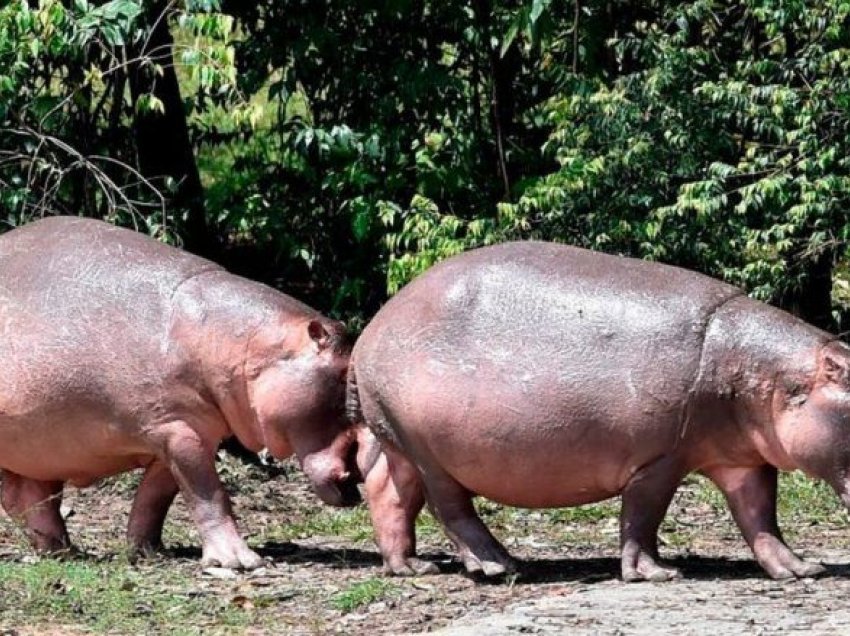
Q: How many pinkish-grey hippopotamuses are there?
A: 2